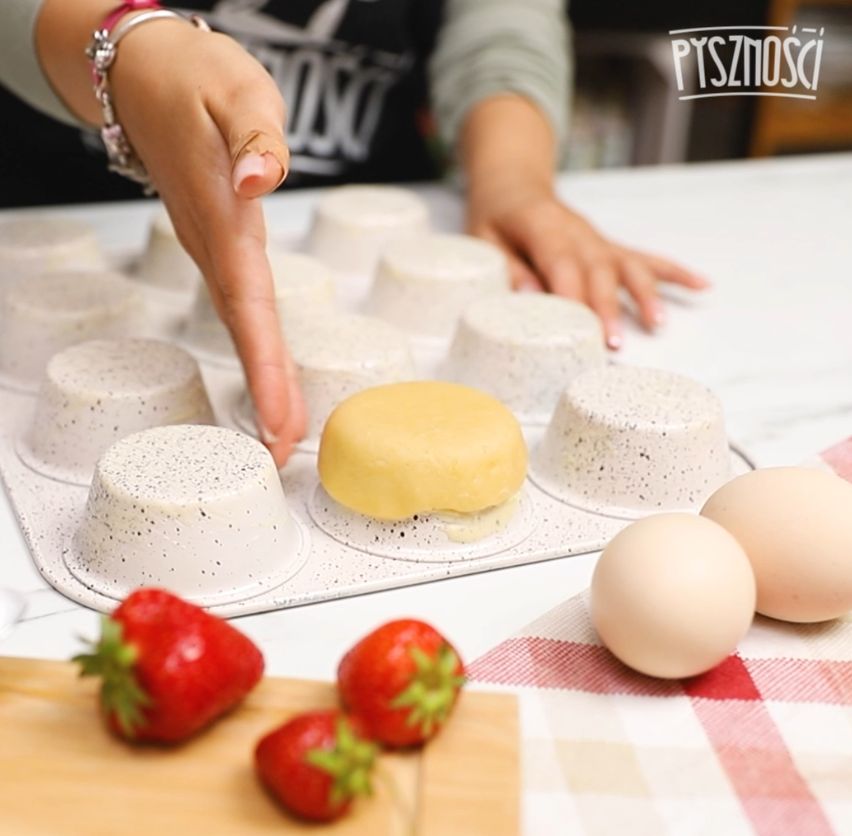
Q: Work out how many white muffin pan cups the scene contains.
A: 12